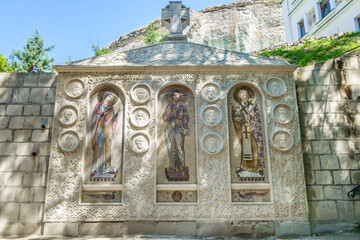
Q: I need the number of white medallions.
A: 12